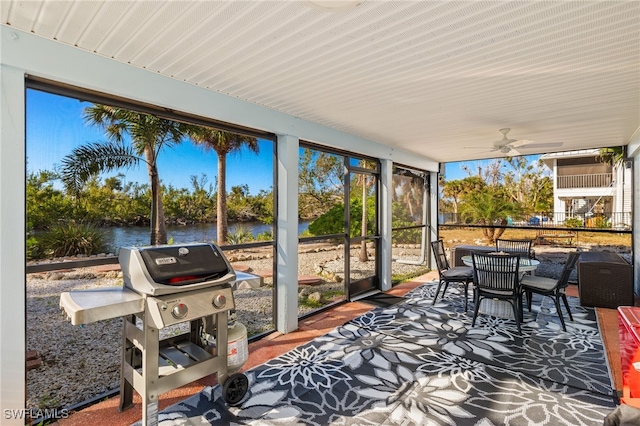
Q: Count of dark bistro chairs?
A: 4